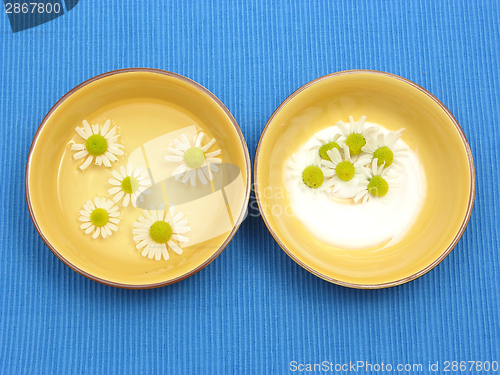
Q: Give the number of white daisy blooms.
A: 11